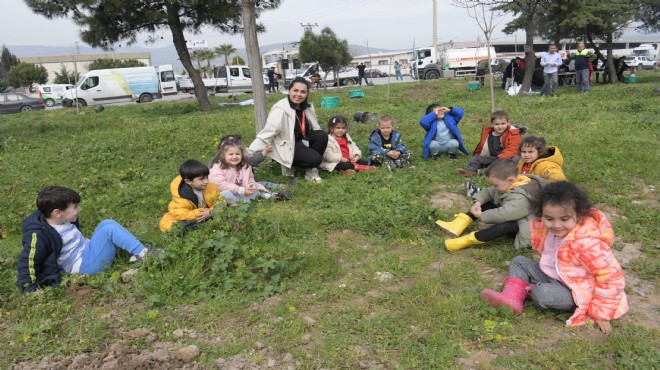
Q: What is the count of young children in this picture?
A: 11